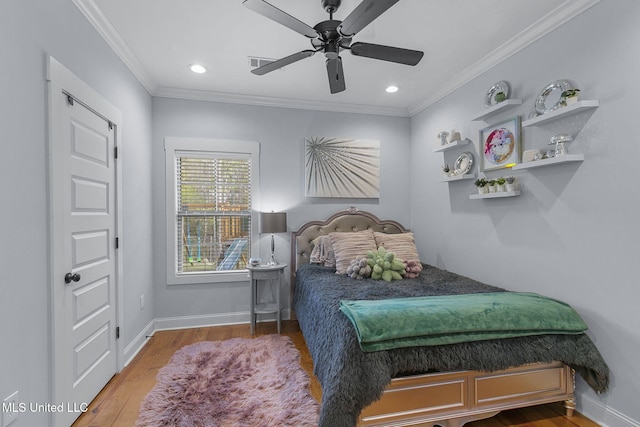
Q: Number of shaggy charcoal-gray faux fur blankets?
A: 1